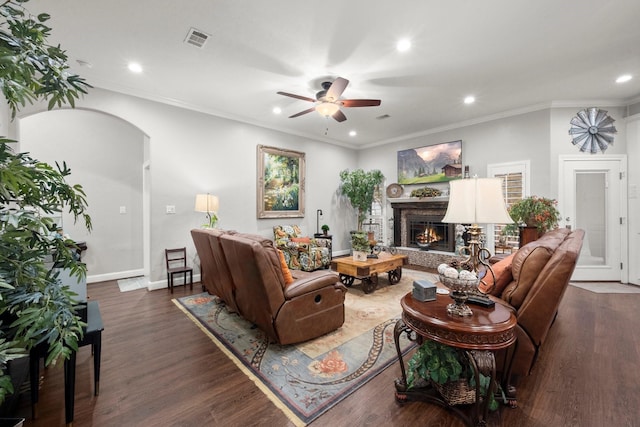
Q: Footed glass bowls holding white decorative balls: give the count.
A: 1